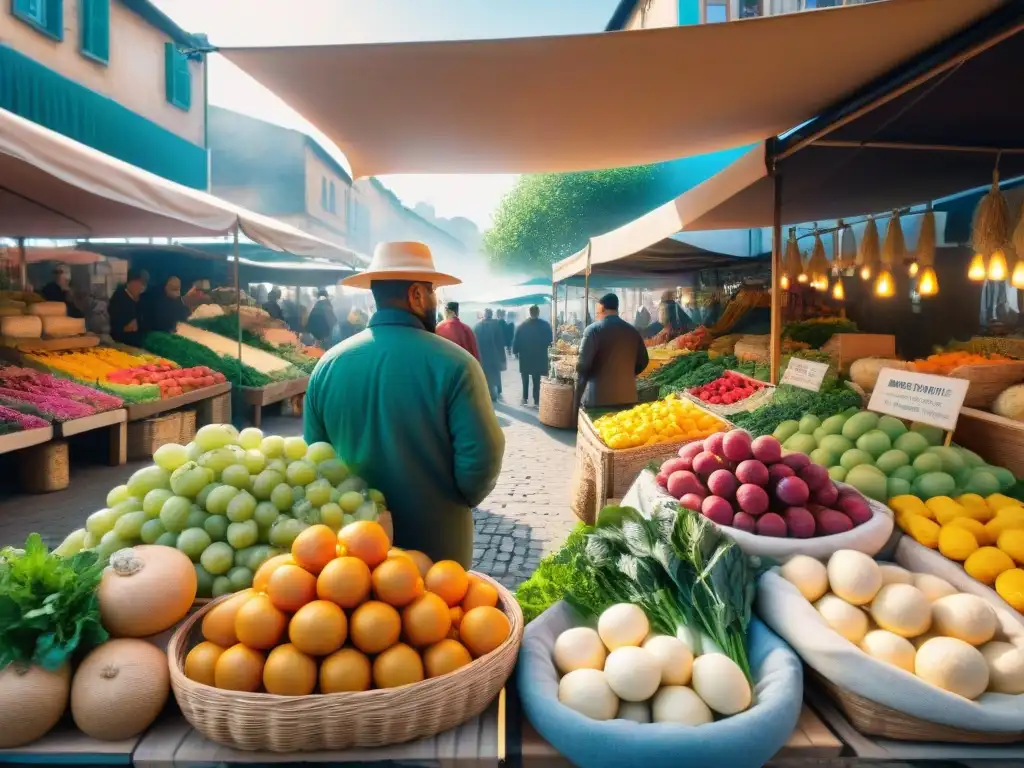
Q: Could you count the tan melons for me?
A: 3